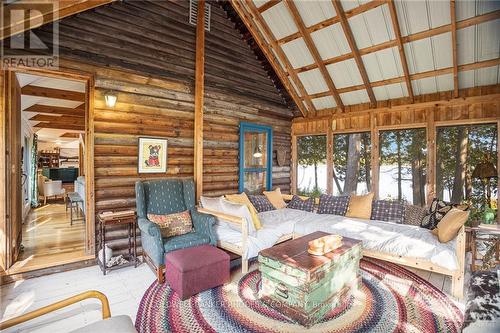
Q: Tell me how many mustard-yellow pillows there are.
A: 4